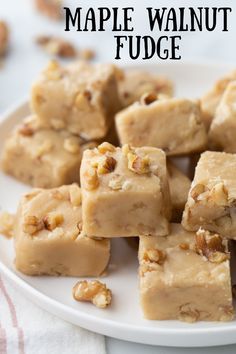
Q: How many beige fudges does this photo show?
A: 11